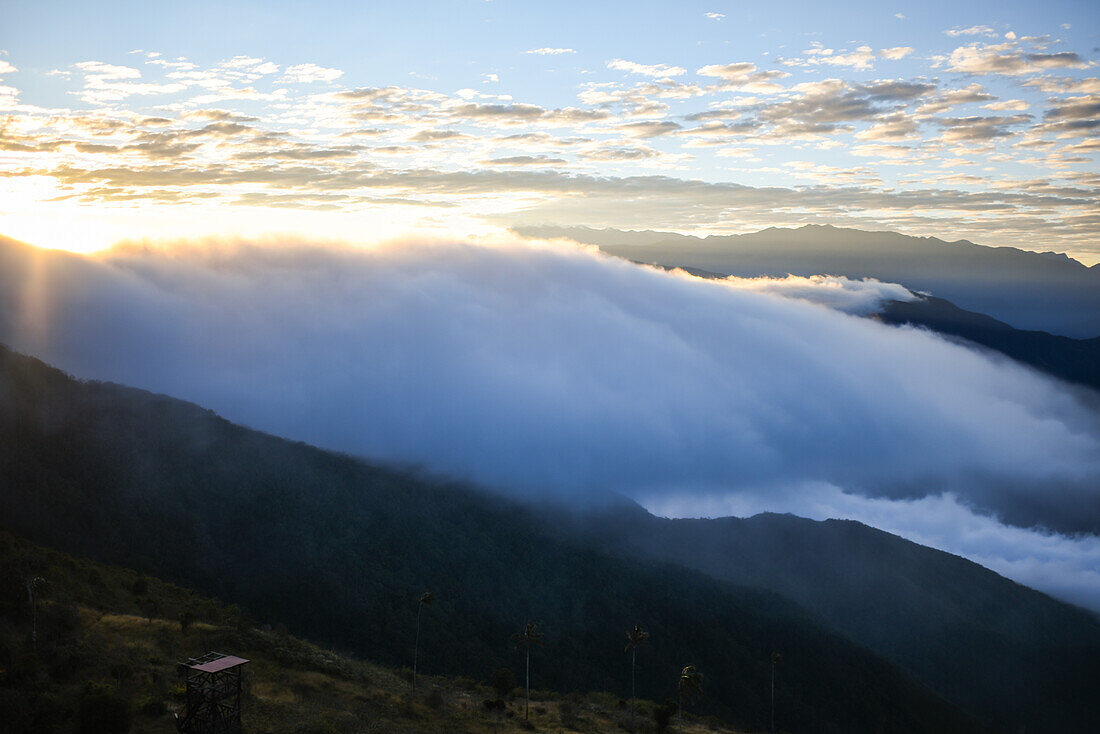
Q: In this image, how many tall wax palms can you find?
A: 6